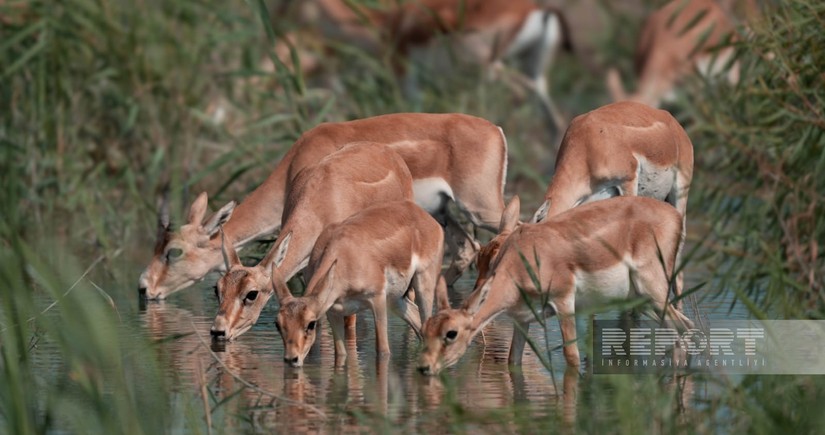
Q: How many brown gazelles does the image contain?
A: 7